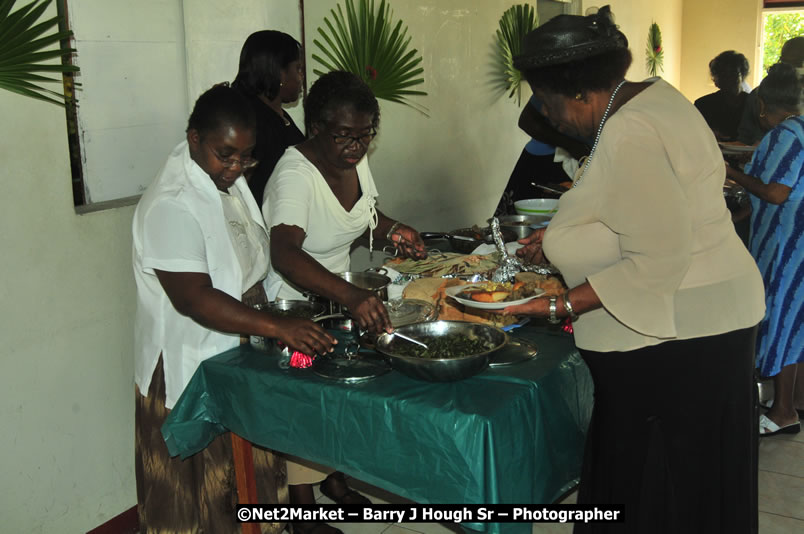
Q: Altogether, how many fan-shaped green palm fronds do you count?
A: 4